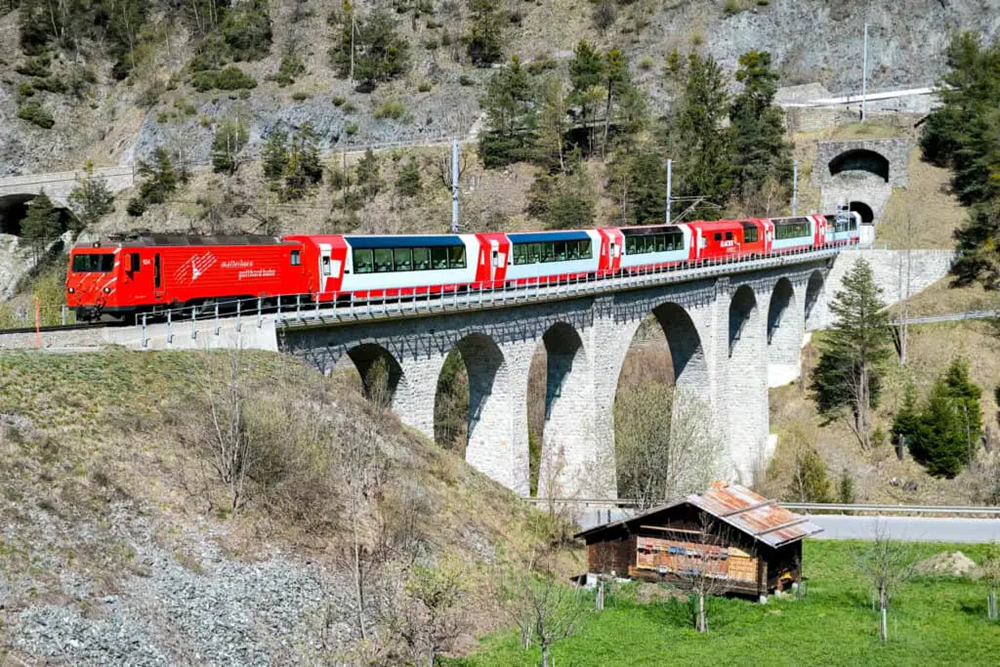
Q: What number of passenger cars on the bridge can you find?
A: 6